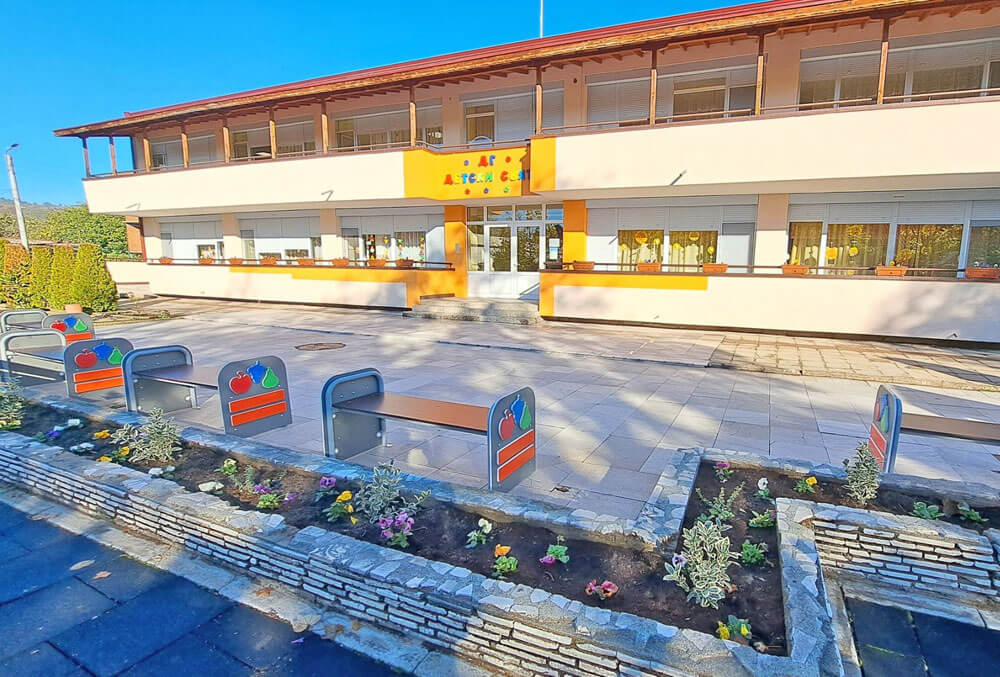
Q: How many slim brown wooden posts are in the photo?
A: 12